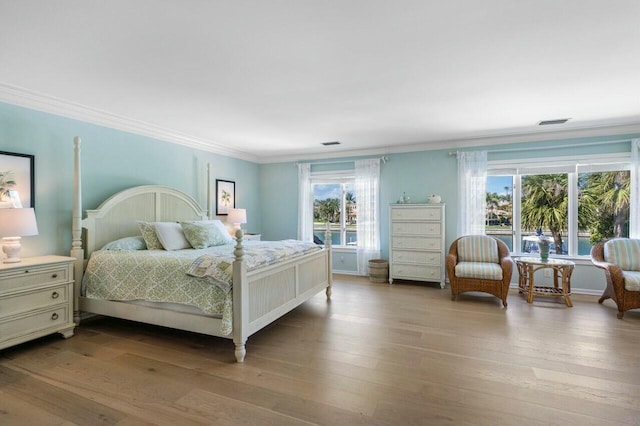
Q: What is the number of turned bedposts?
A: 4